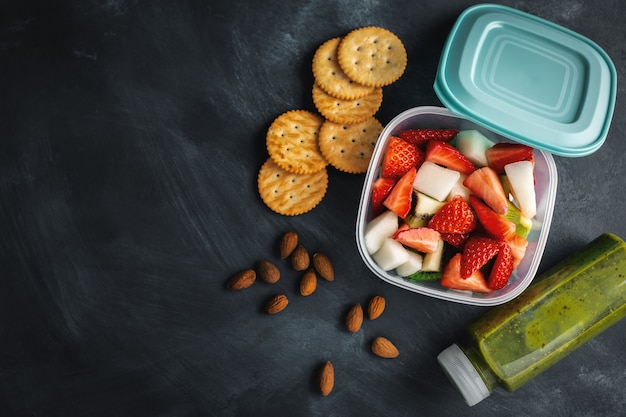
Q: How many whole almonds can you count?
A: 11